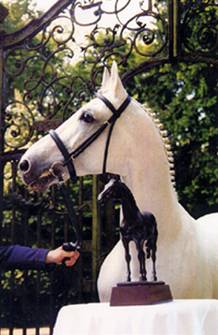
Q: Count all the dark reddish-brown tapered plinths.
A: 1